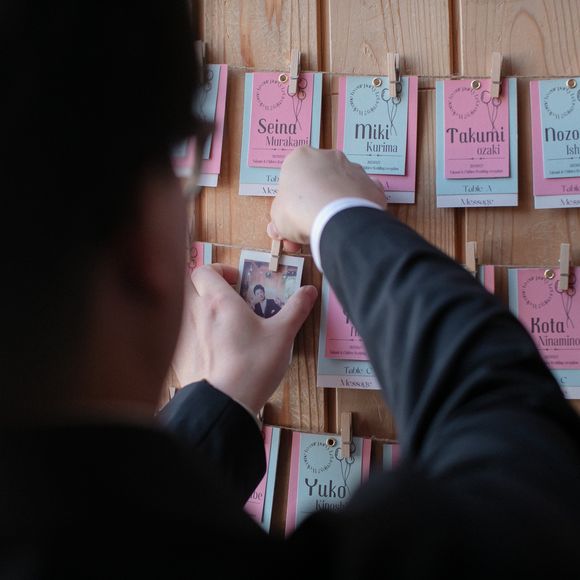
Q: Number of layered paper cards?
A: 12